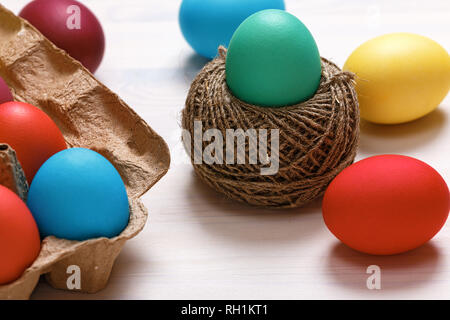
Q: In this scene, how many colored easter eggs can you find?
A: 9